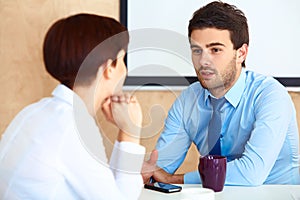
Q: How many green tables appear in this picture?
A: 0